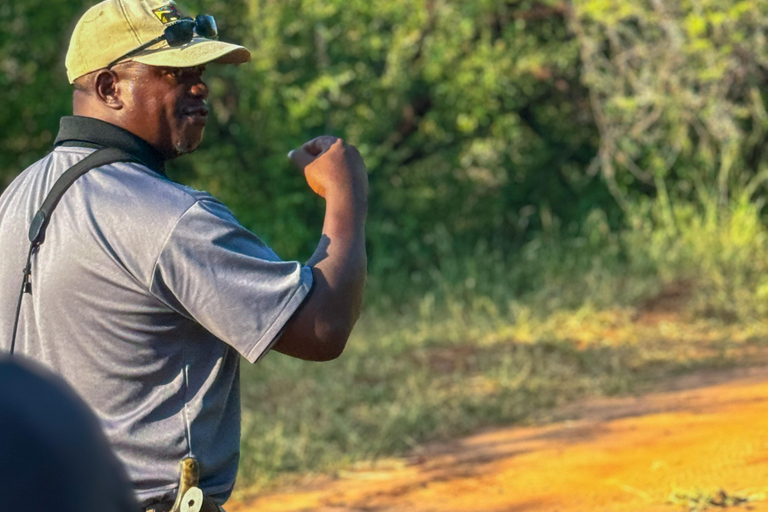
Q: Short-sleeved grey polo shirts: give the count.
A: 1